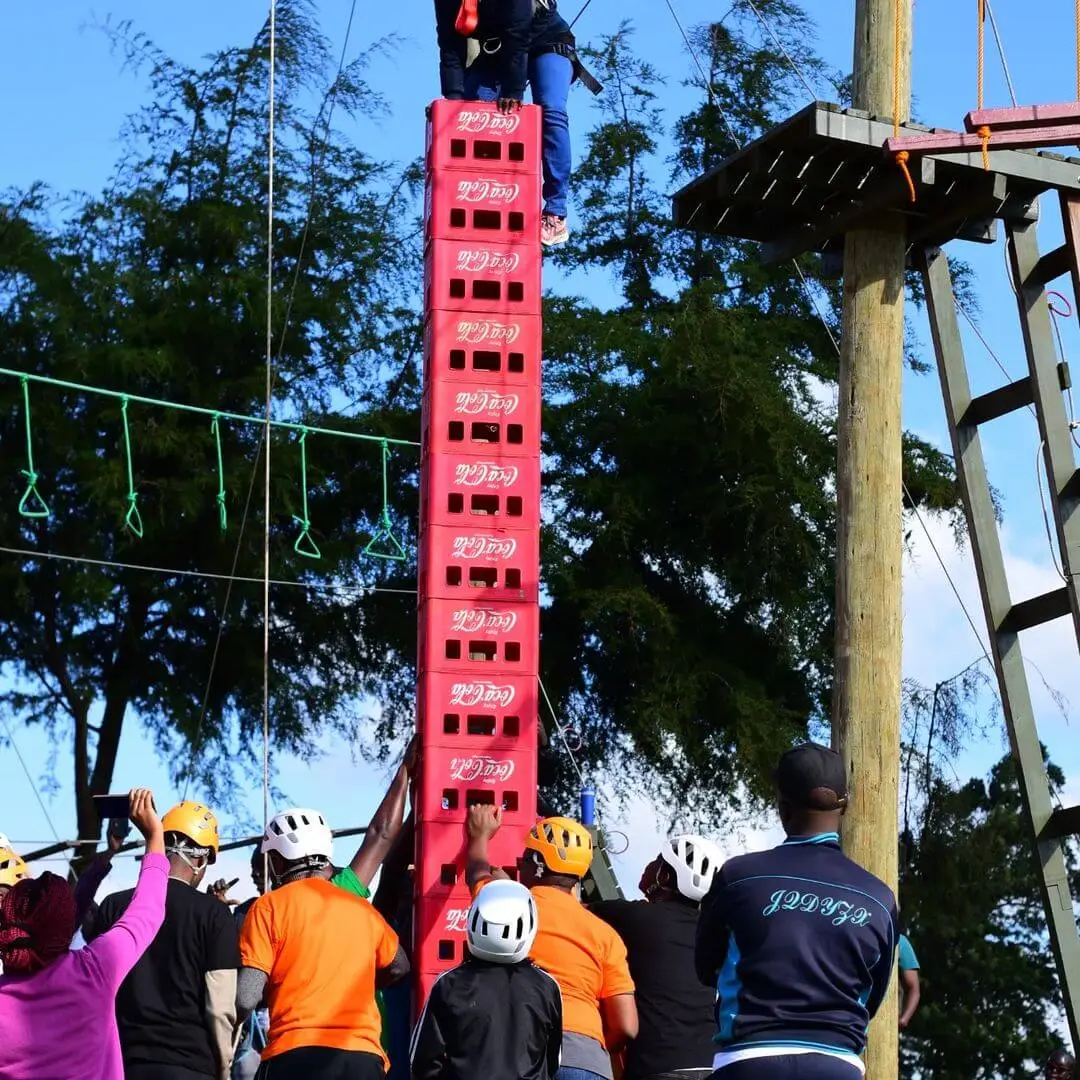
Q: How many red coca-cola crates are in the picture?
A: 13